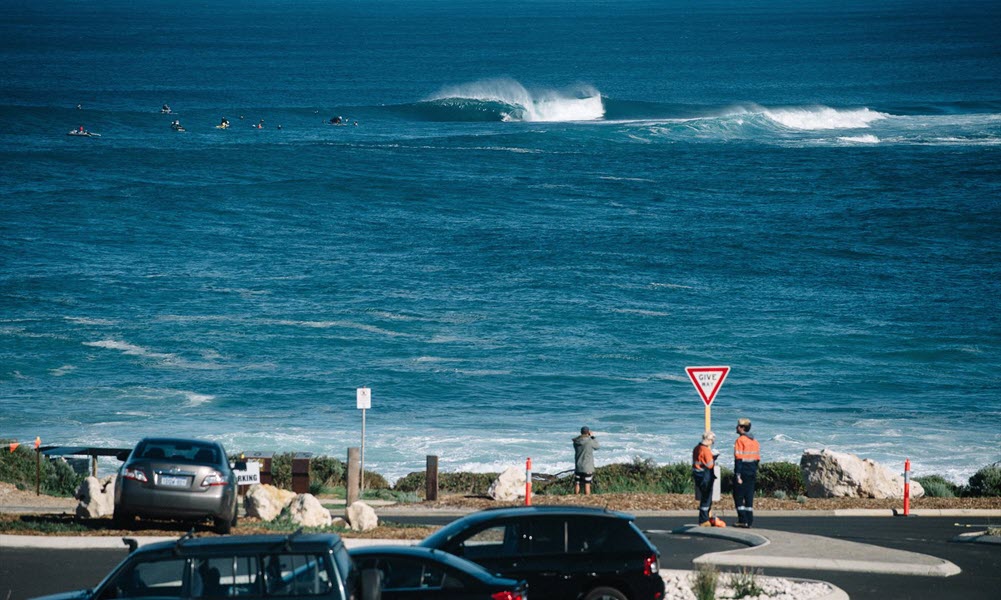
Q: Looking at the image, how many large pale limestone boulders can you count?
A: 6